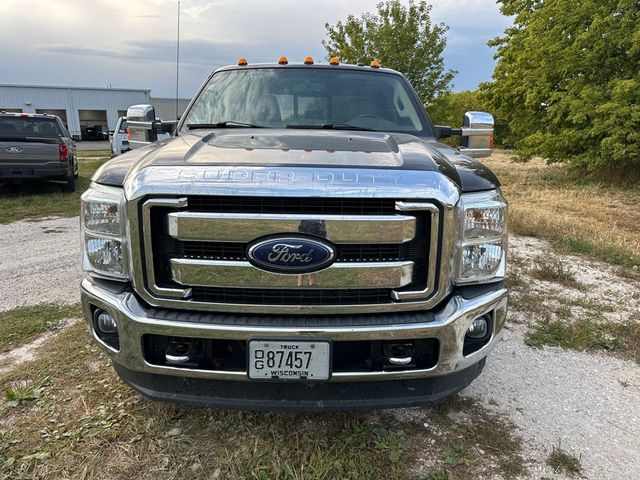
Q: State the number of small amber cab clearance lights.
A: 5